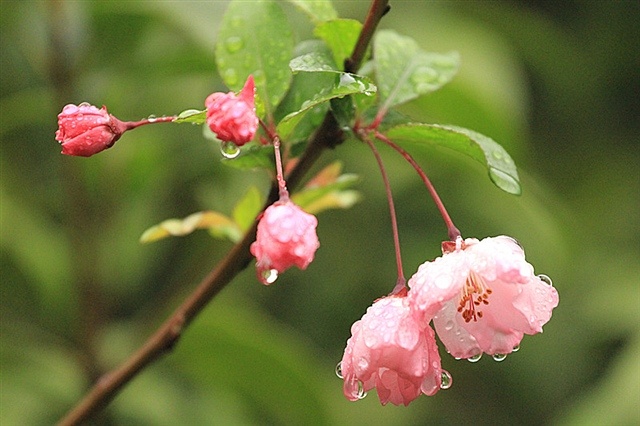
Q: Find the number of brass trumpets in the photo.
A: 0